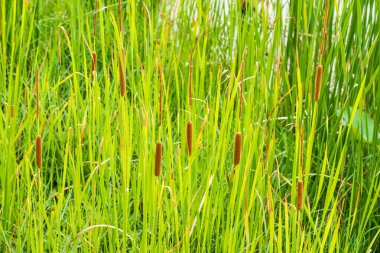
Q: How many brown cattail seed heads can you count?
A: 8